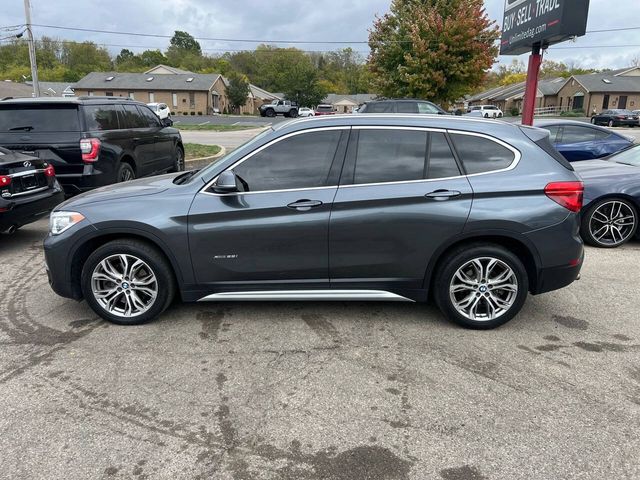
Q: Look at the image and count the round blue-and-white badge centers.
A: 2